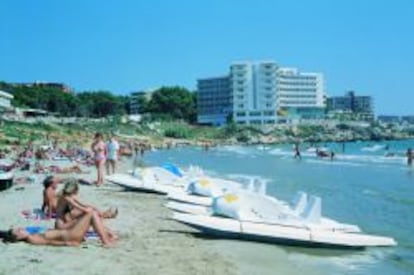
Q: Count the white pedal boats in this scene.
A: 3